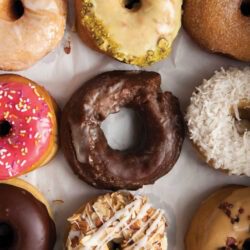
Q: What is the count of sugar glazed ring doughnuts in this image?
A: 1